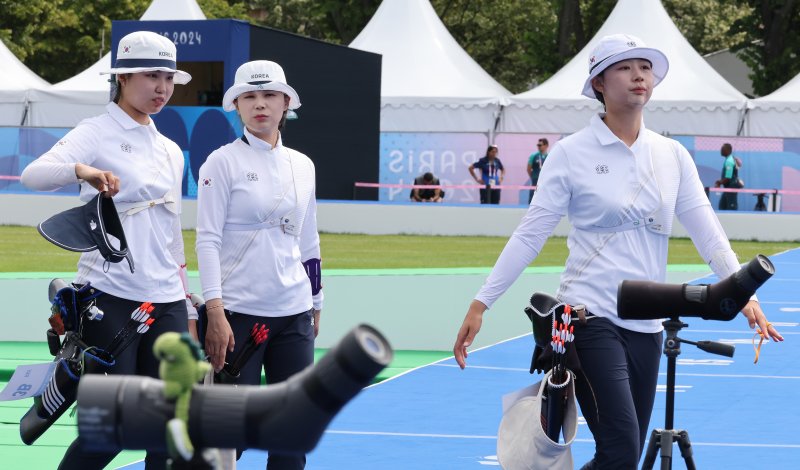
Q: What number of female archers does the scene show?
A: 3